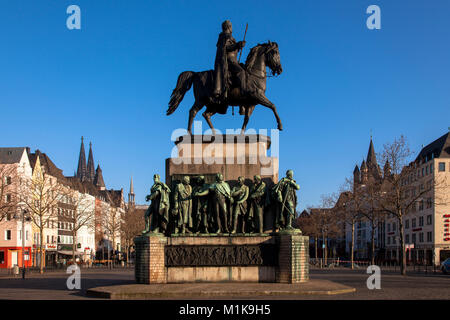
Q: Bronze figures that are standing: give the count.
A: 7